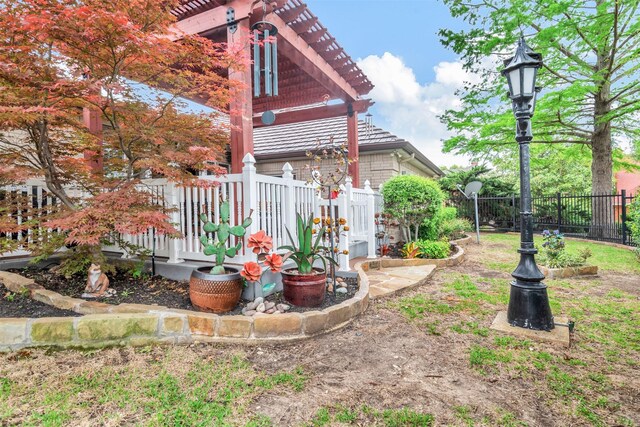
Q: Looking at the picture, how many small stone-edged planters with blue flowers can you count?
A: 1